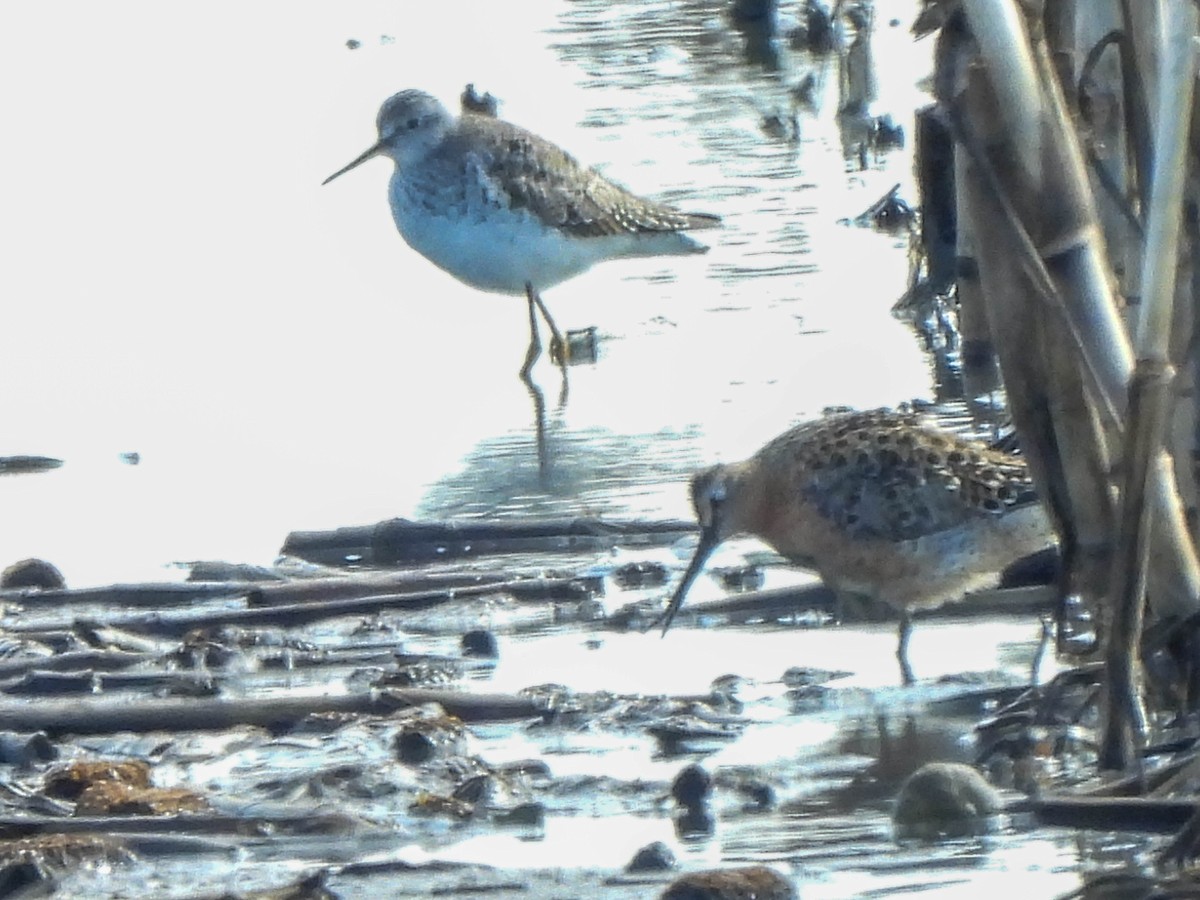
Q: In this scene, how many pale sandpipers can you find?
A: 1